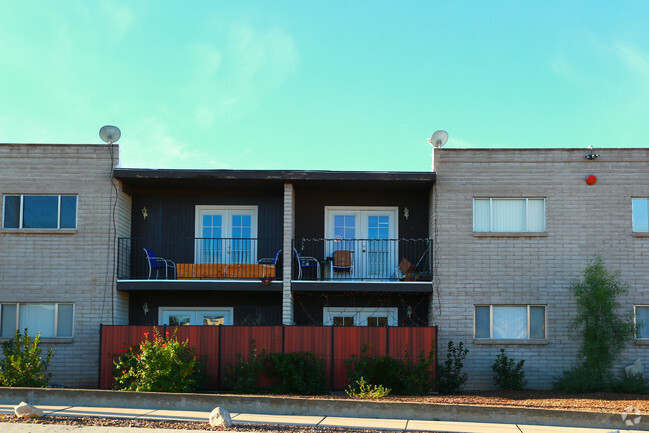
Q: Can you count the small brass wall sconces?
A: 4